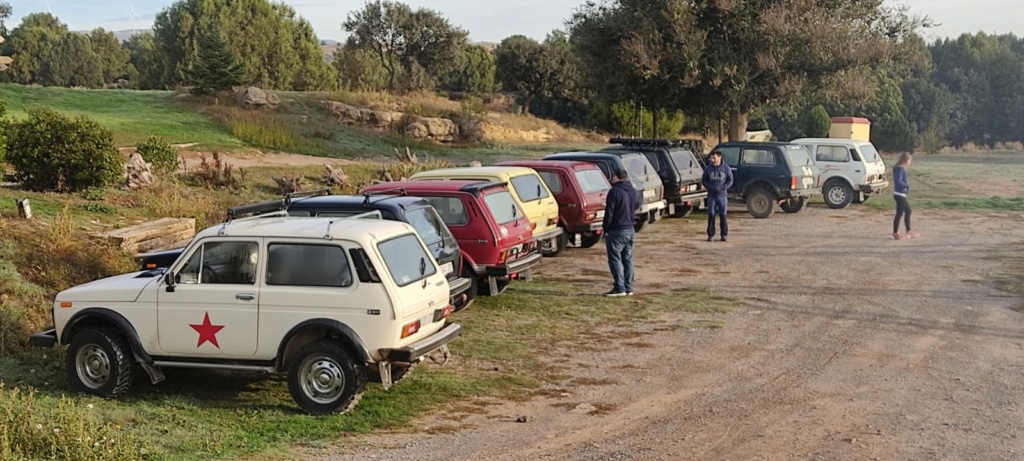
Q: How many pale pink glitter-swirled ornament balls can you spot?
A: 0